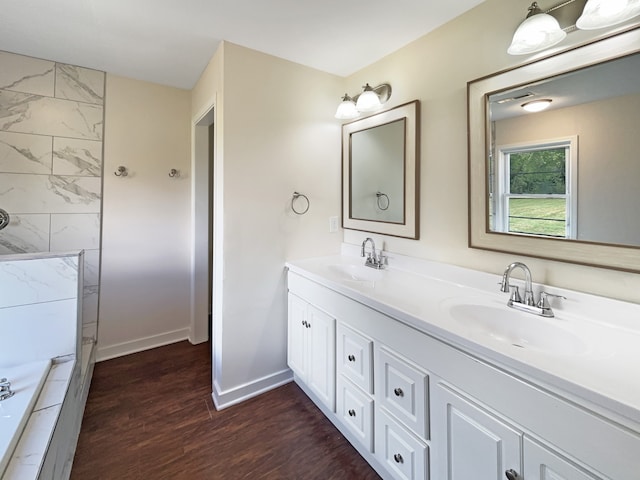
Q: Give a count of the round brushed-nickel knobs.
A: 7